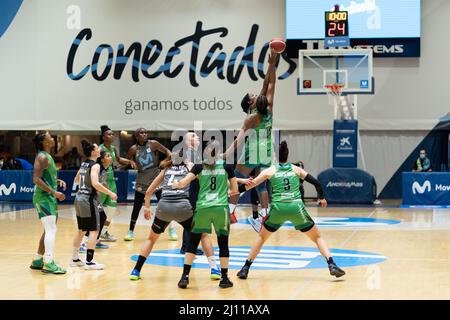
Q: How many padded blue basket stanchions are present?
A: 1